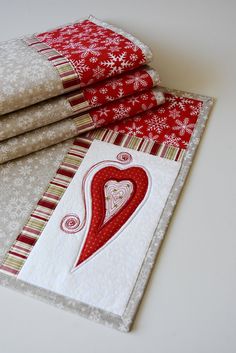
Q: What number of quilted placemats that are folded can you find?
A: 3